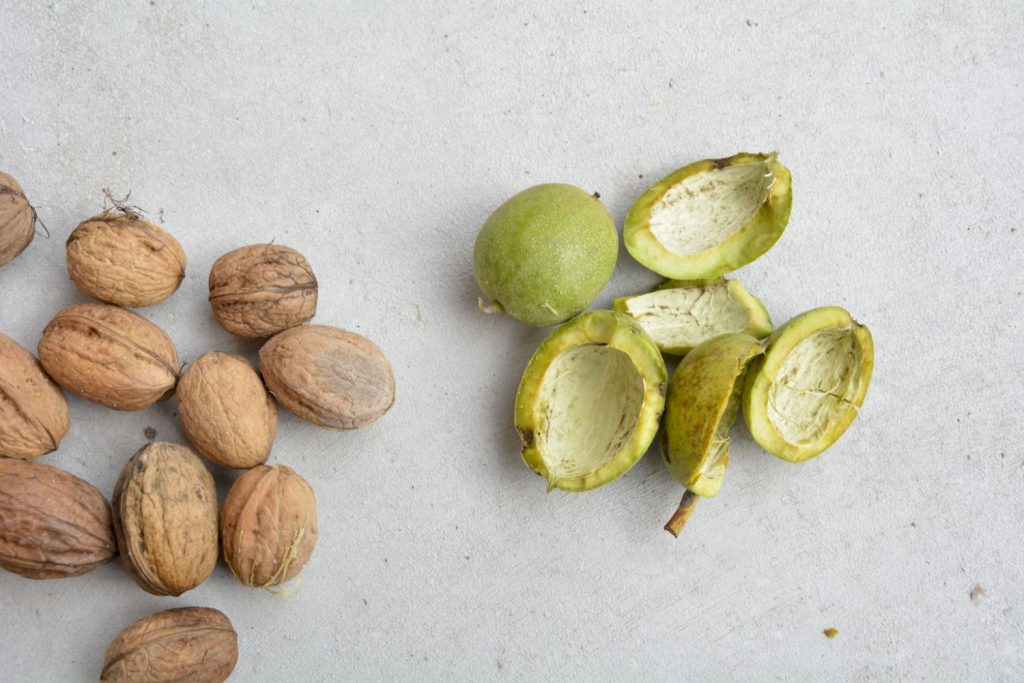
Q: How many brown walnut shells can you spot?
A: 11